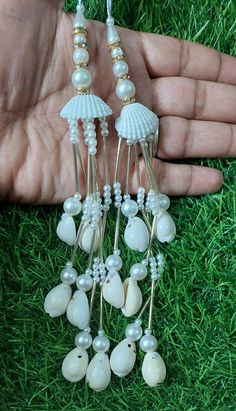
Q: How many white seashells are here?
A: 14